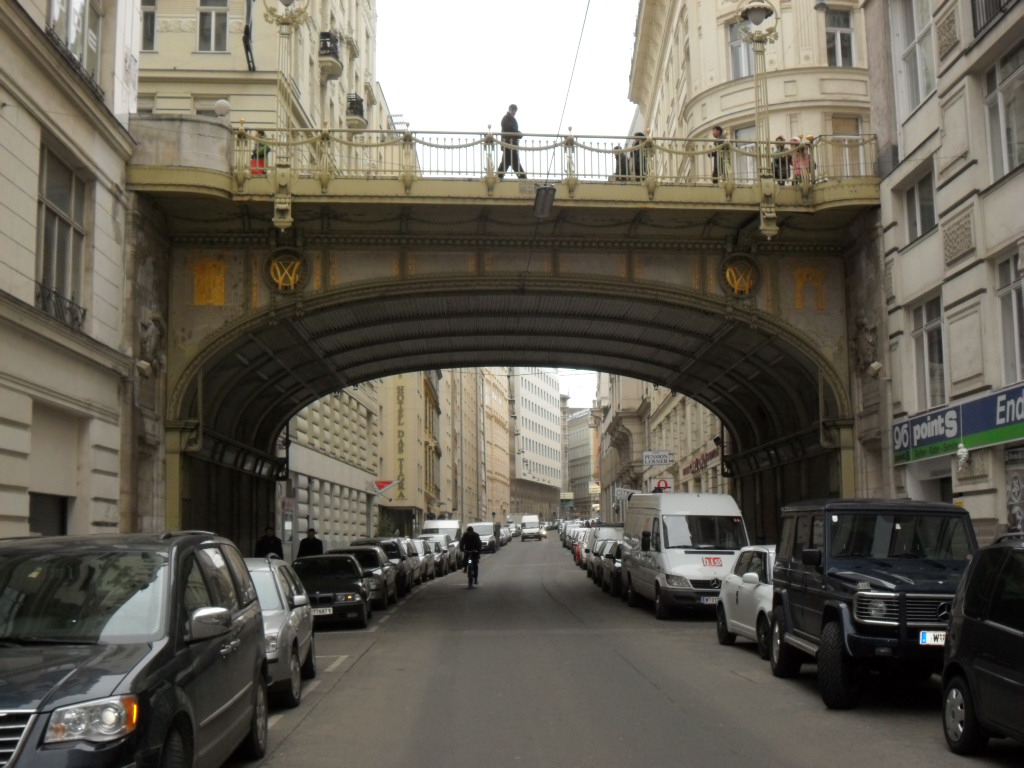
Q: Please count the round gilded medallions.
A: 2